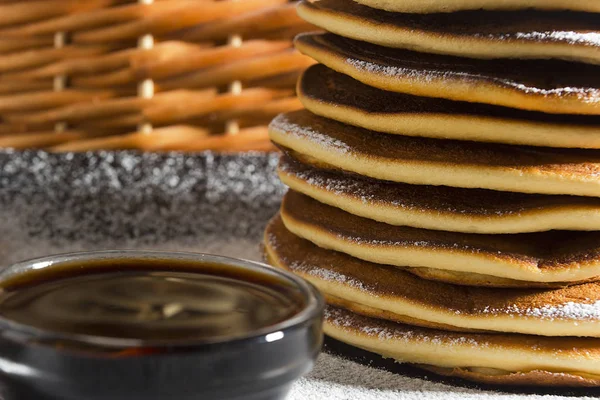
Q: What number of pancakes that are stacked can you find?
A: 9